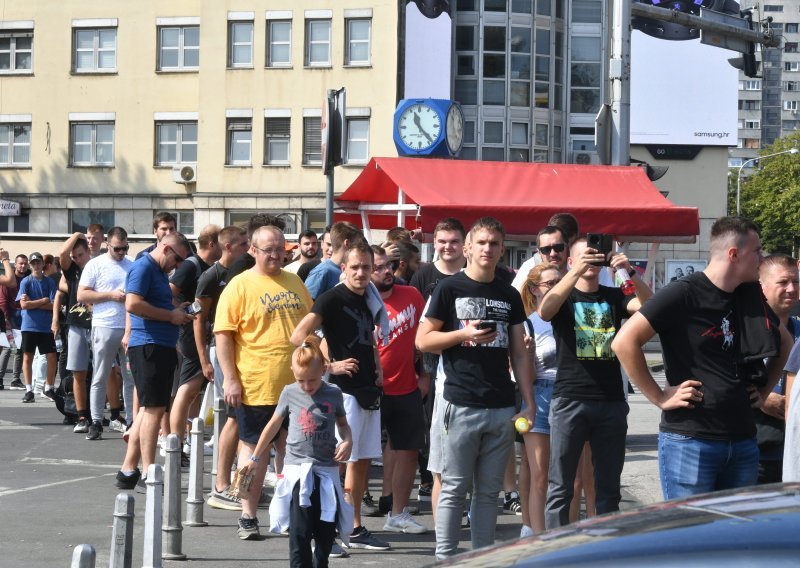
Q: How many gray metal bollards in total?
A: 6